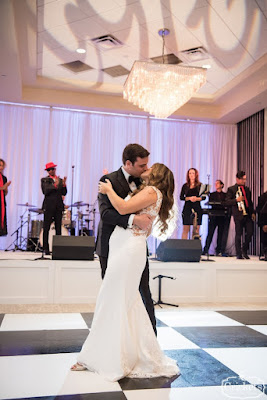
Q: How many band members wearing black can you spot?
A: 6